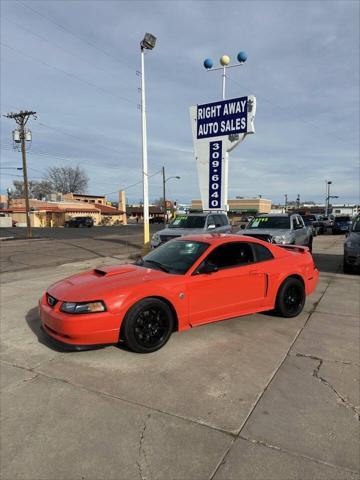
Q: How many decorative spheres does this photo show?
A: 3